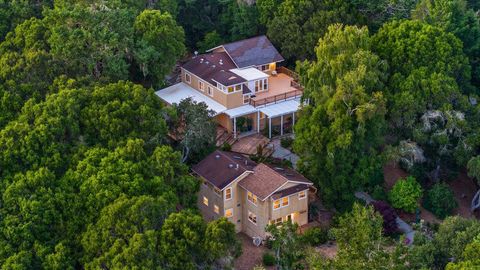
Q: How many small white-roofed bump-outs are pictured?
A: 1